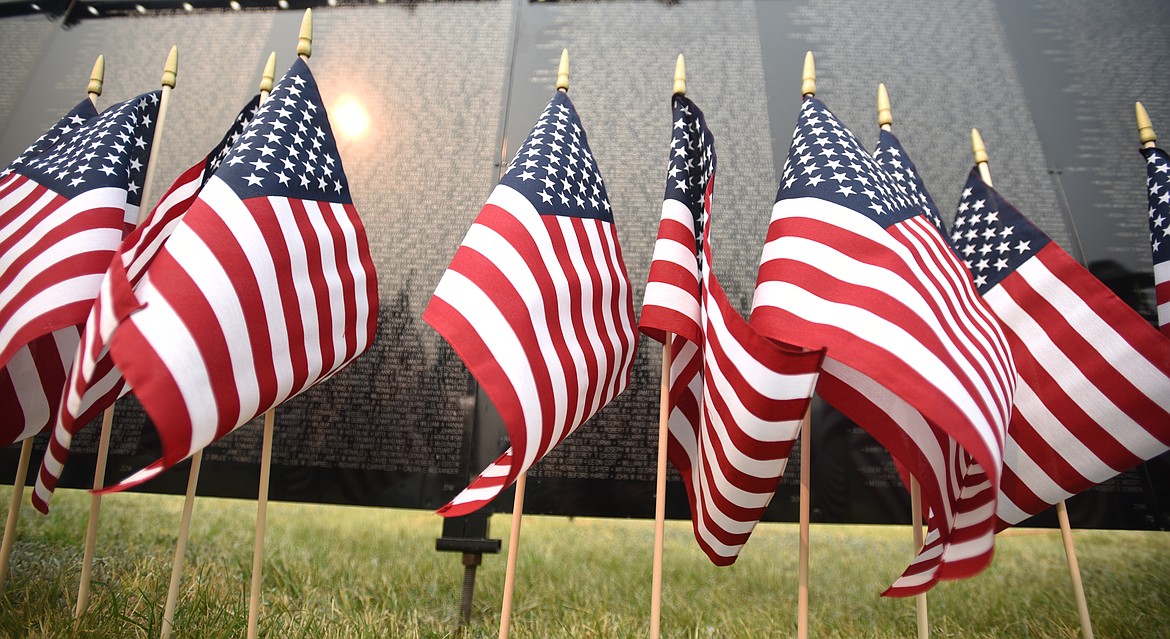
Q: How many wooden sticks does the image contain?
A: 10